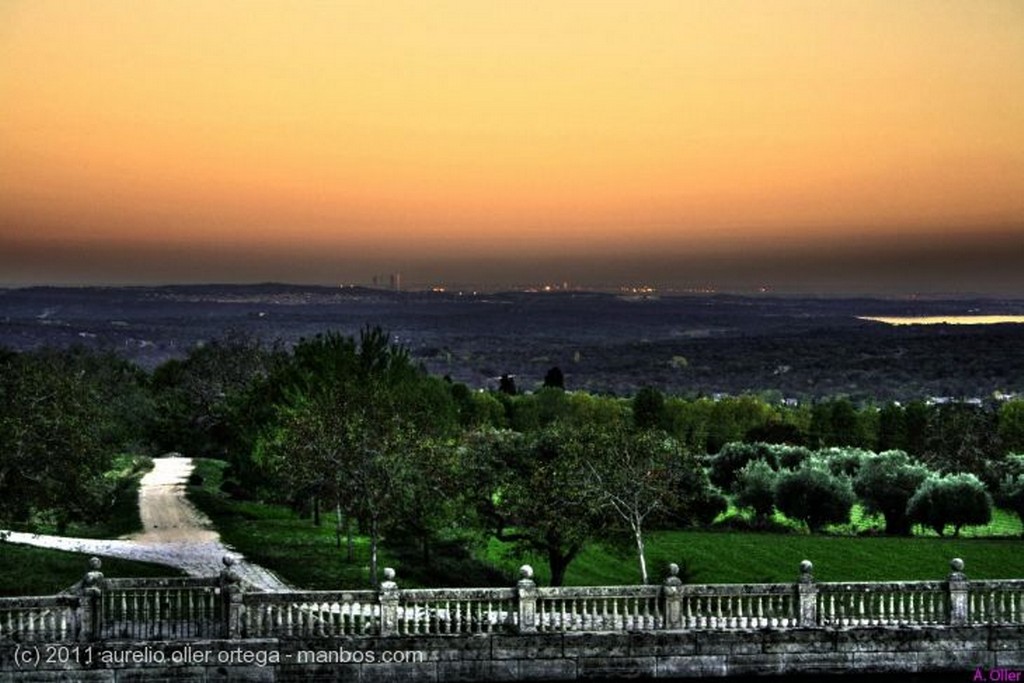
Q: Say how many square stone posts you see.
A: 7